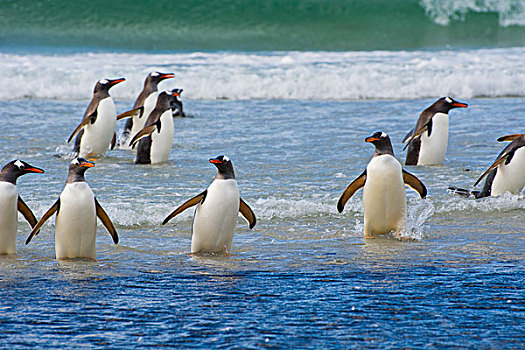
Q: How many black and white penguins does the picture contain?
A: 10